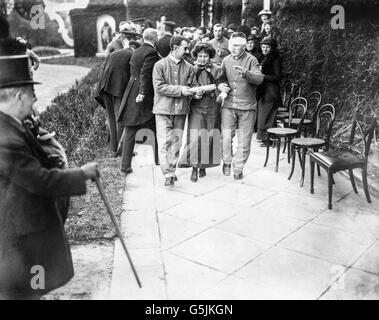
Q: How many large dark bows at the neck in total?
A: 1